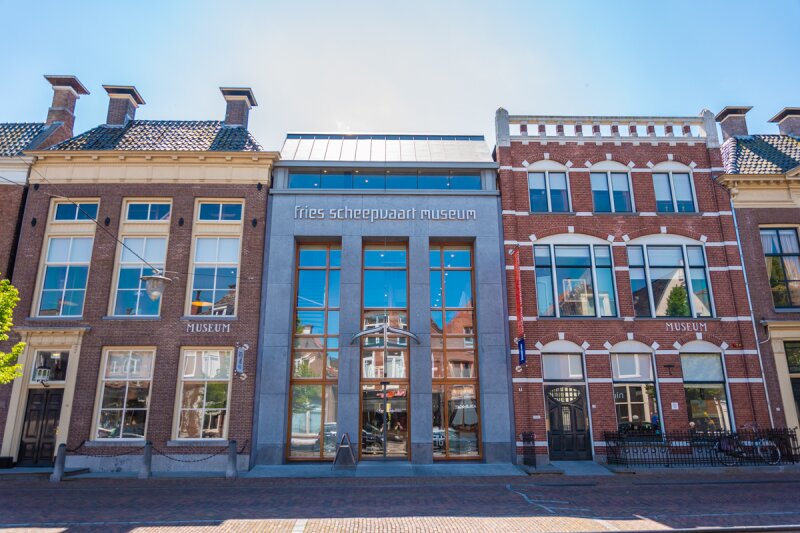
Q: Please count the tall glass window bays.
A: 3